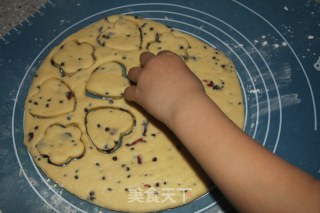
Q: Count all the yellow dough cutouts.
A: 7